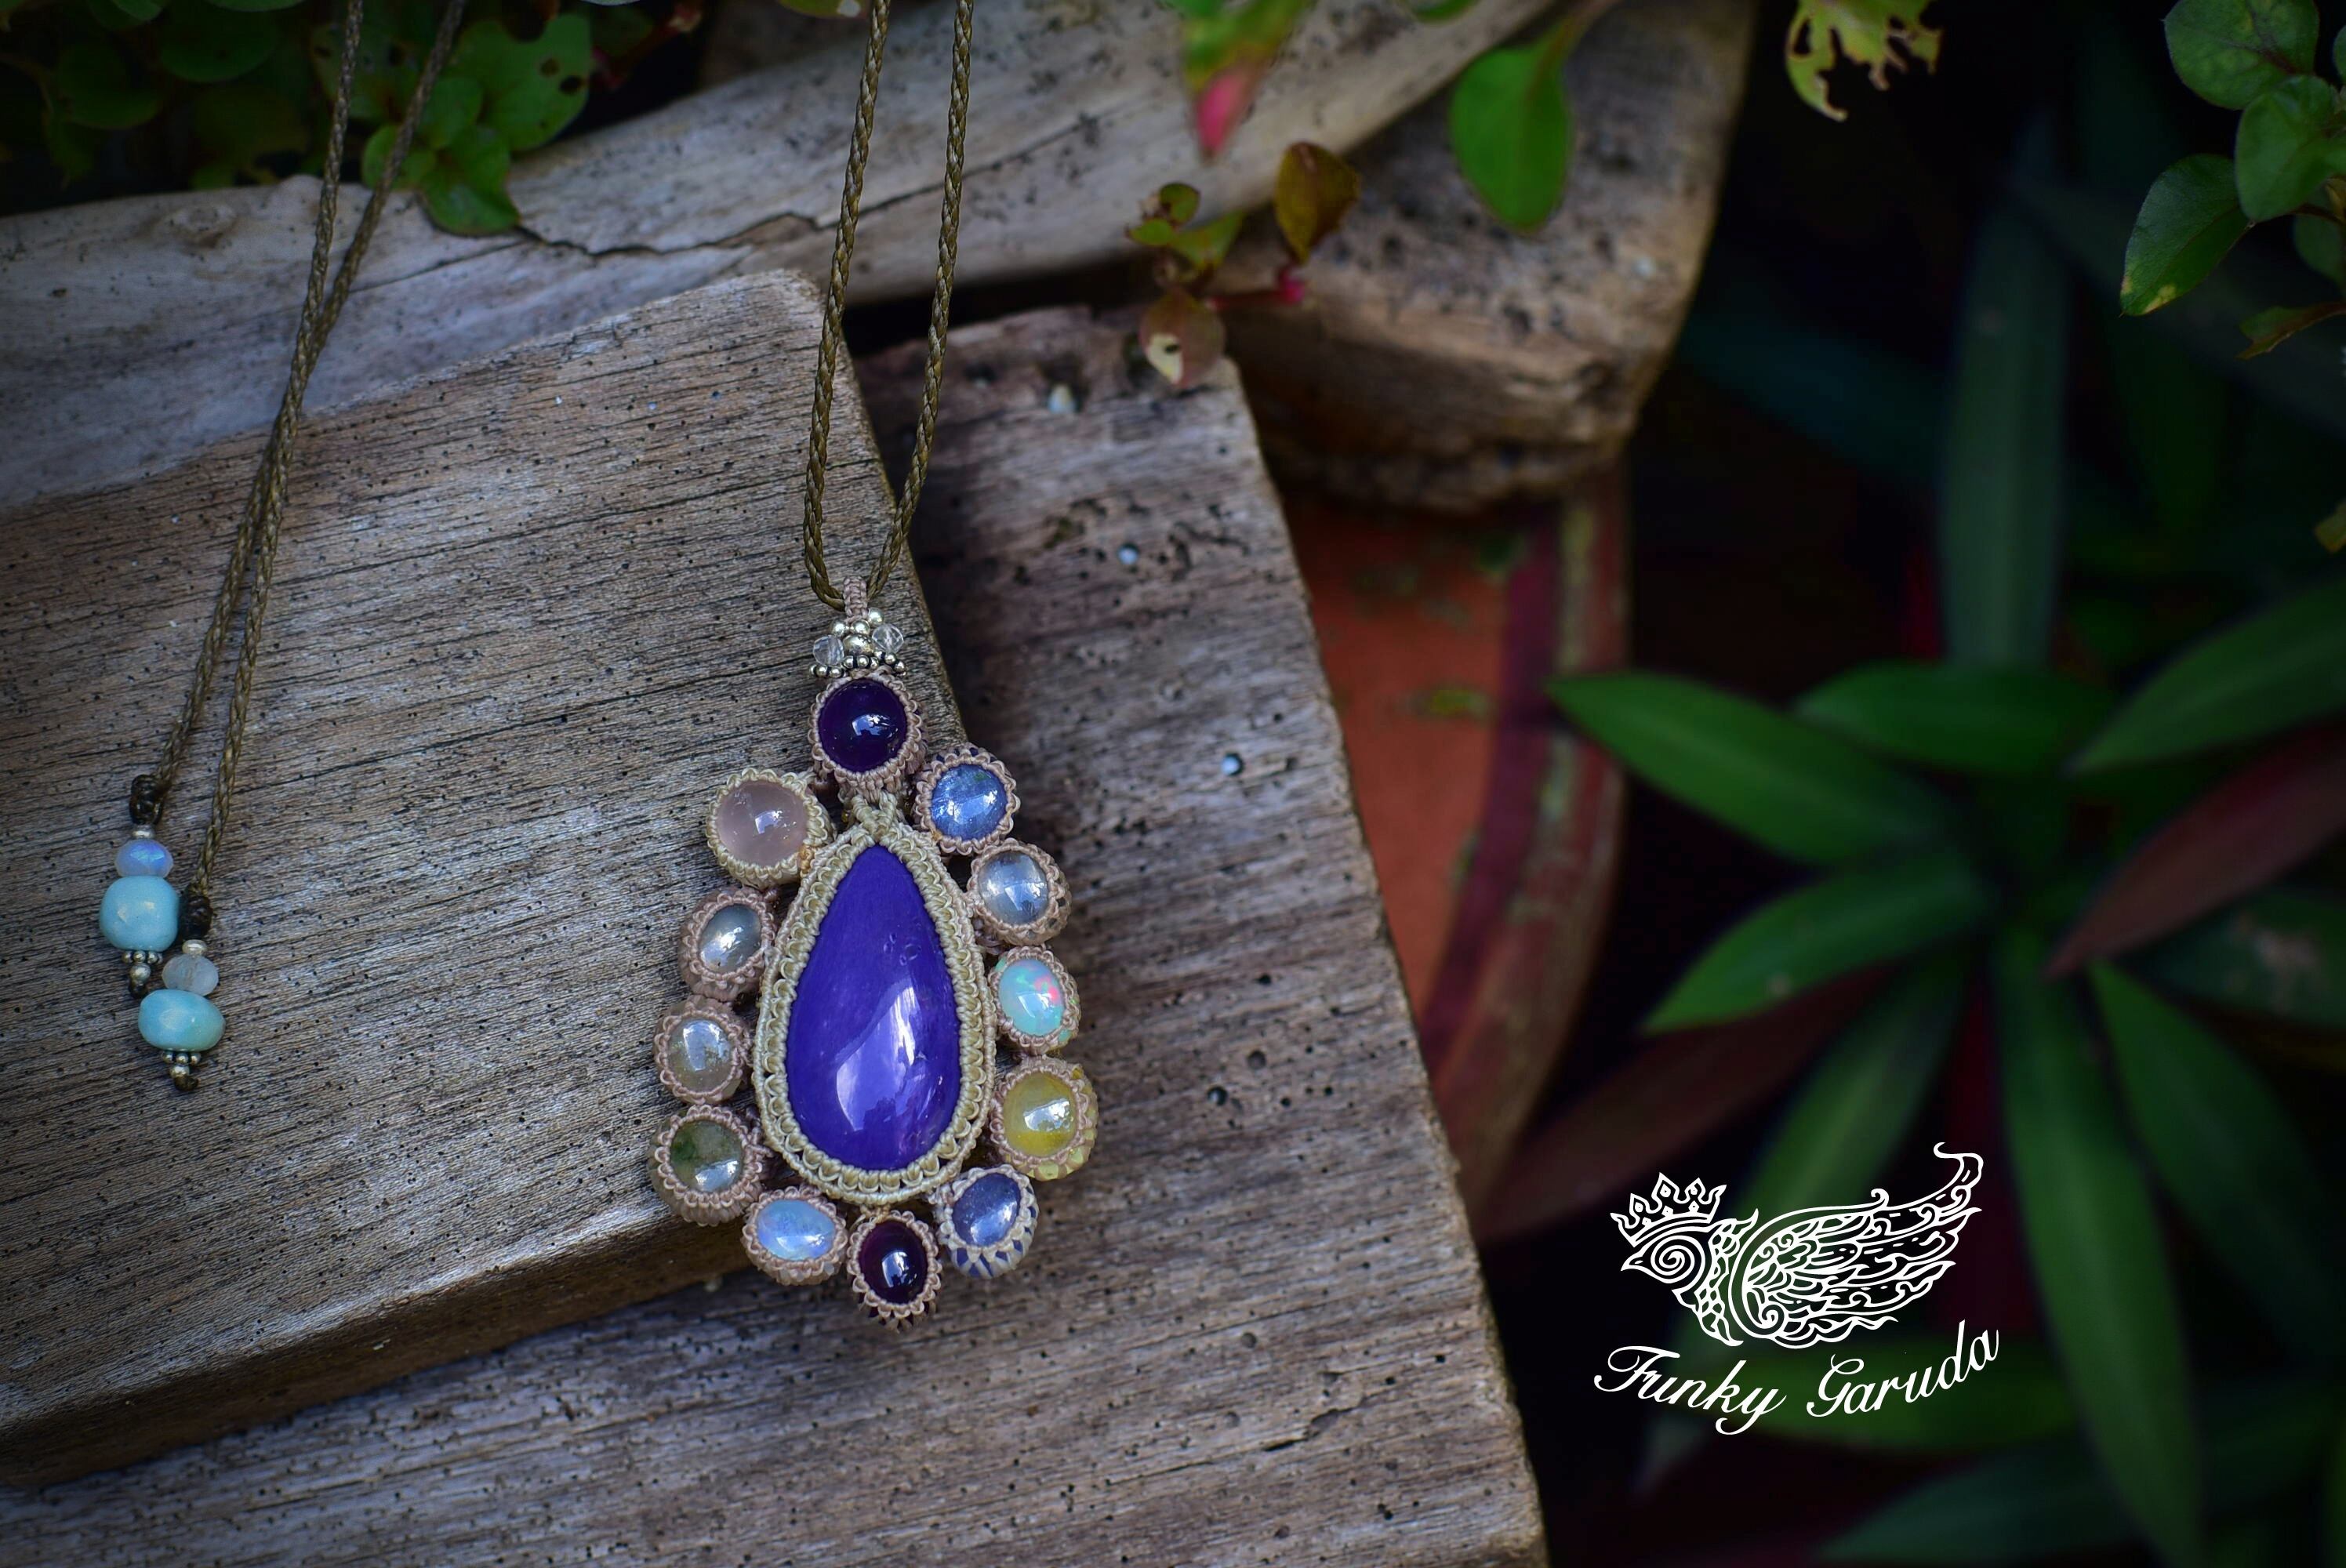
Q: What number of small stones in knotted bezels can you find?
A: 12